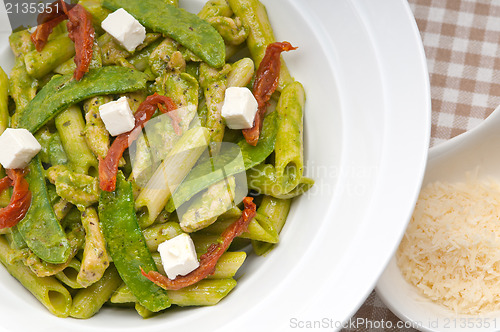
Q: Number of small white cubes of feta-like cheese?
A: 5